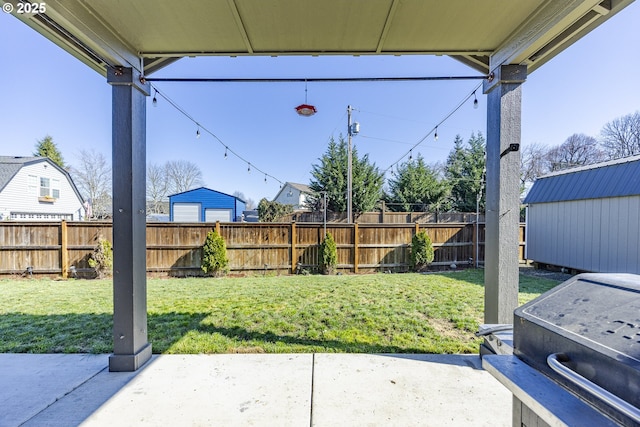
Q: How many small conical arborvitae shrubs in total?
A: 4